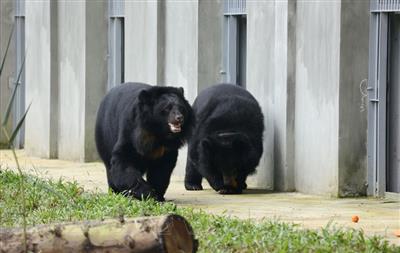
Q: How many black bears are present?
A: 2